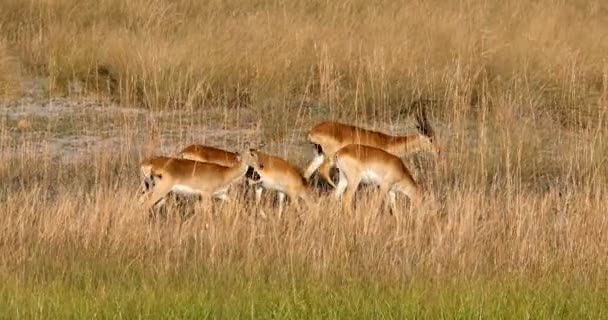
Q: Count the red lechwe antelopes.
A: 5